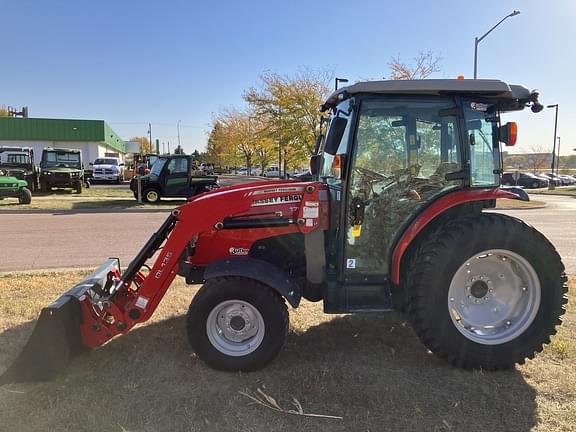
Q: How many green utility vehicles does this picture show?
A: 4